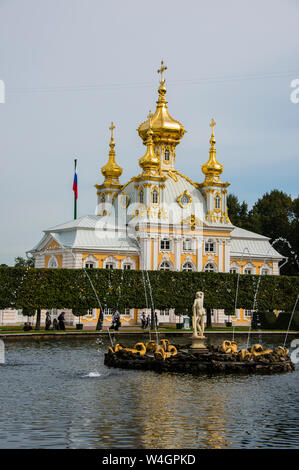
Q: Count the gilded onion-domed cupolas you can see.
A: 4